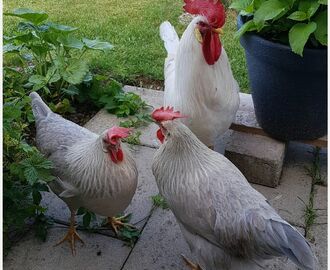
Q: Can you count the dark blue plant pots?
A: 1